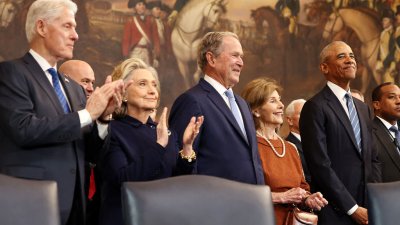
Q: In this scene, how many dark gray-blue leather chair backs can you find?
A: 3